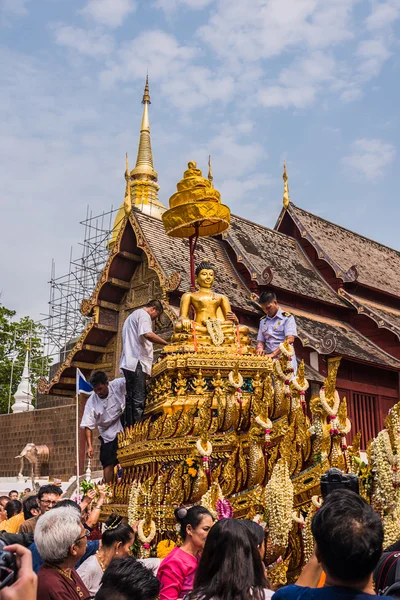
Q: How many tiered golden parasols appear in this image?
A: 1